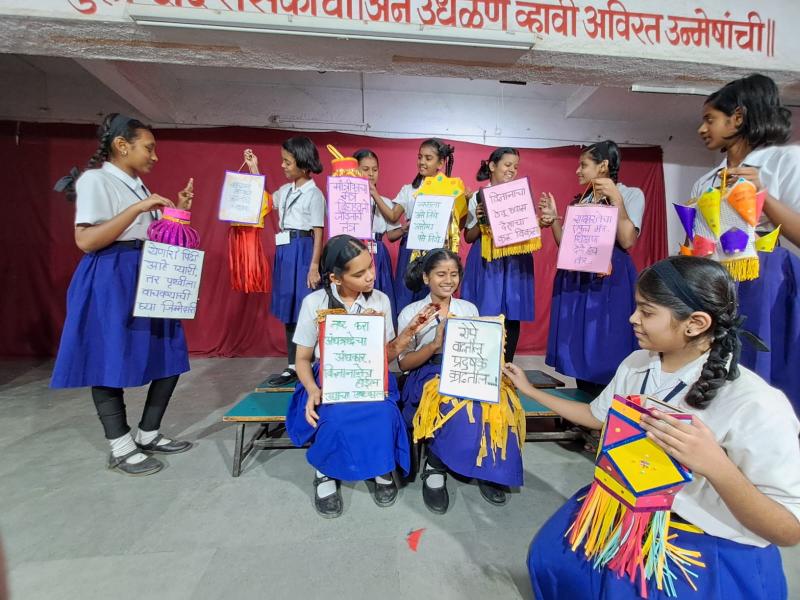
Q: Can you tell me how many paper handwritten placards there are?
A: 8